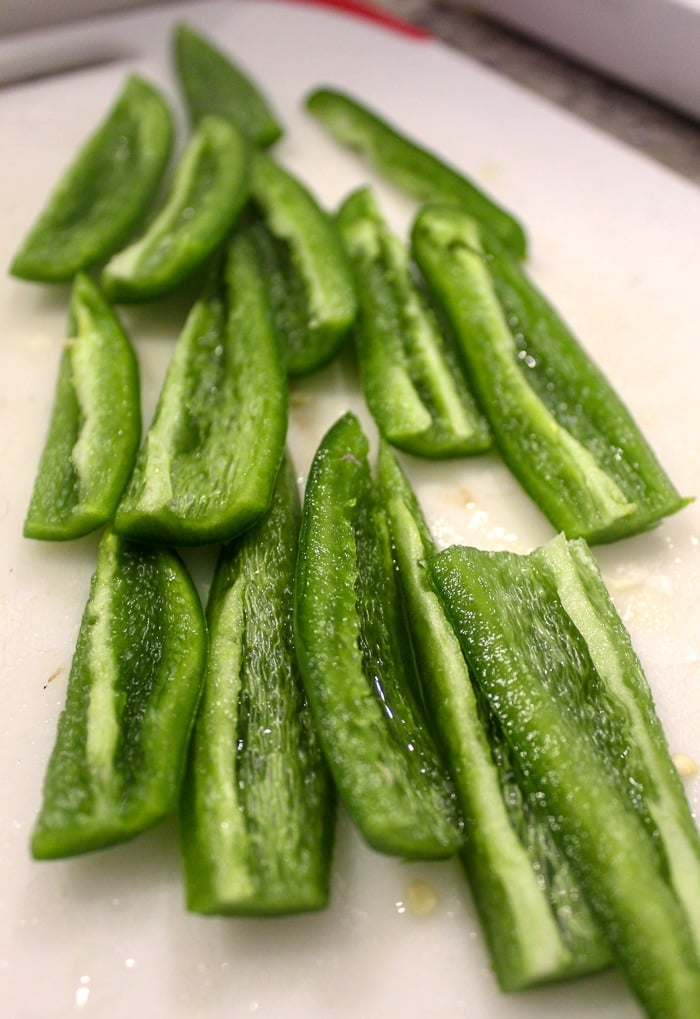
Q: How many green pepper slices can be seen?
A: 14